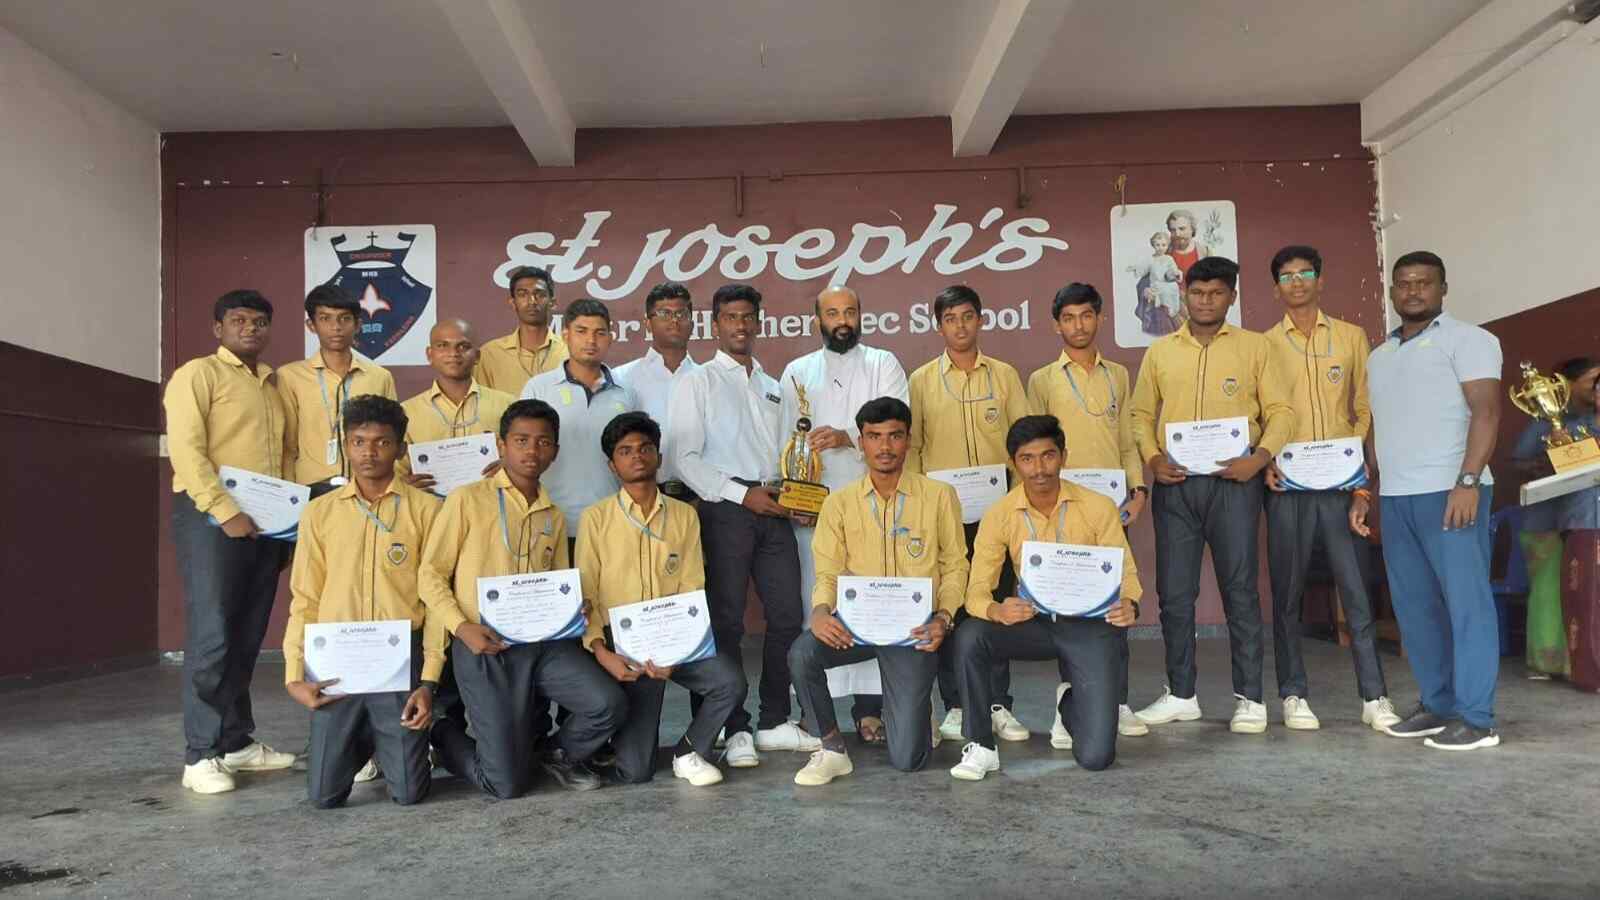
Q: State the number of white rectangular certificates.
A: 11